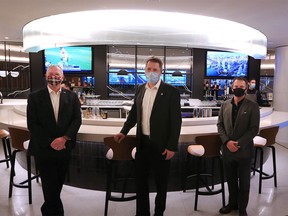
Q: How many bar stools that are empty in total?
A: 5